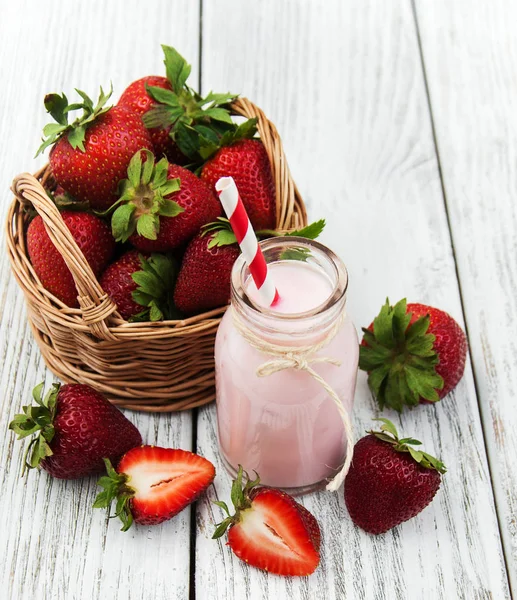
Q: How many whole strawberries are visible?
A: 10